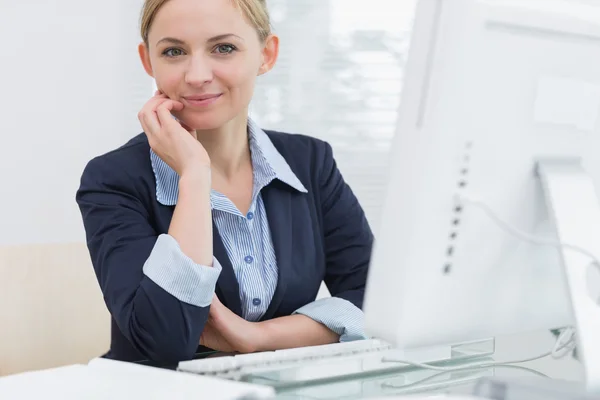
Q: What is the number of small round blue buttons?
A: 3